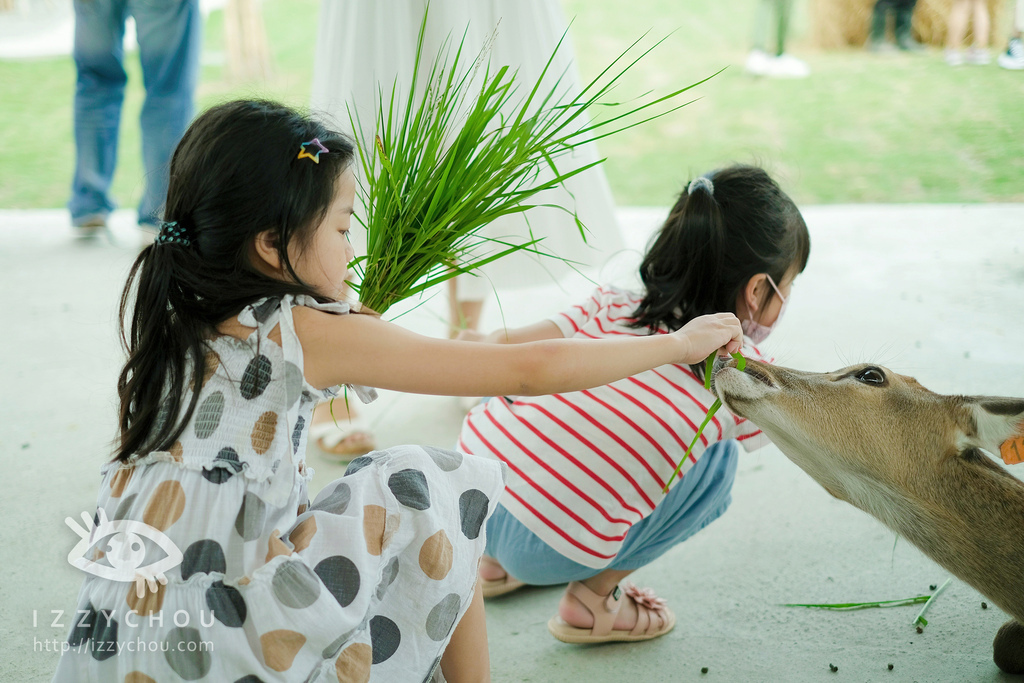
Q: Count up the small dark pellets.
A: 6